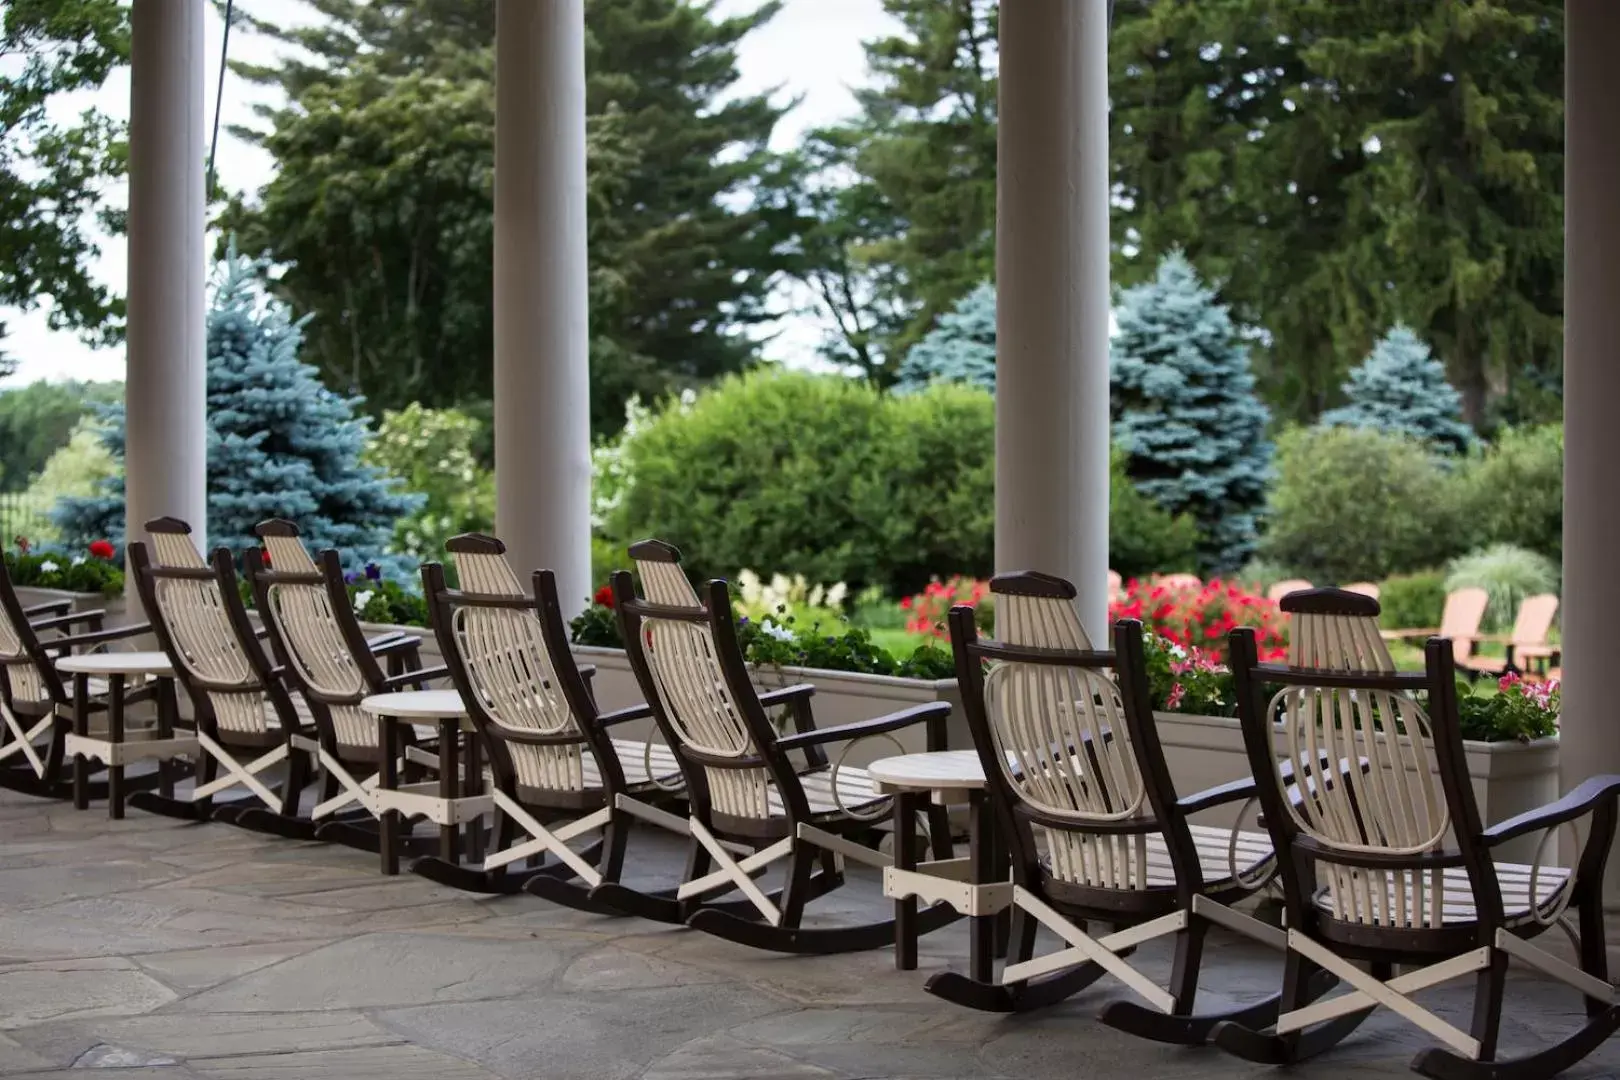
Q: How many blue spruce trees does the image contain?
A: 4